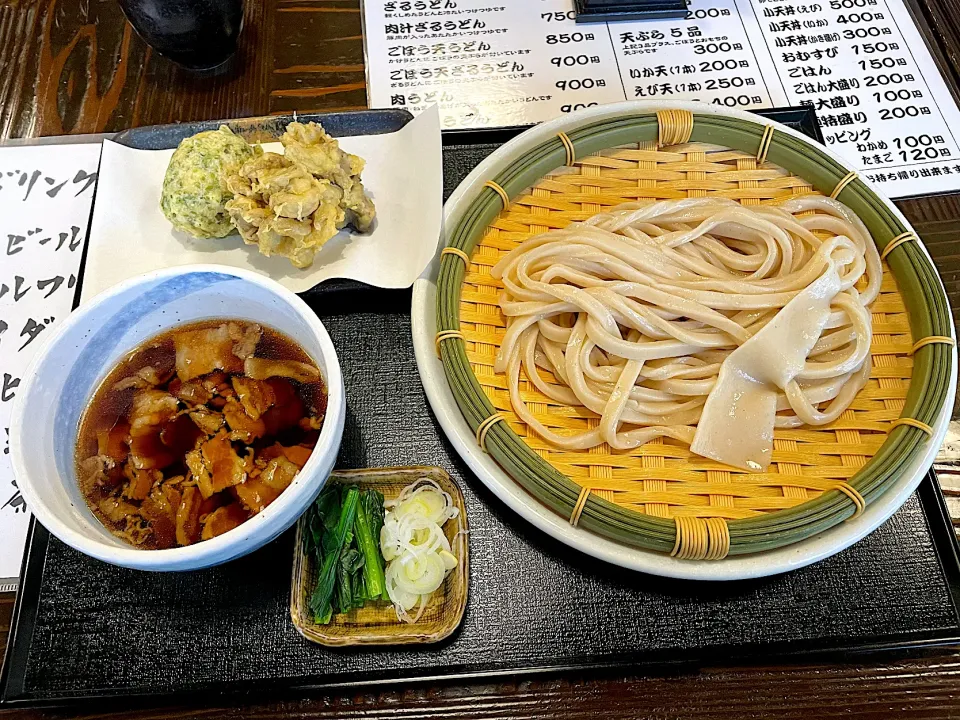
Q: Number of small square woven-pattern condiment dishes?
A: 1